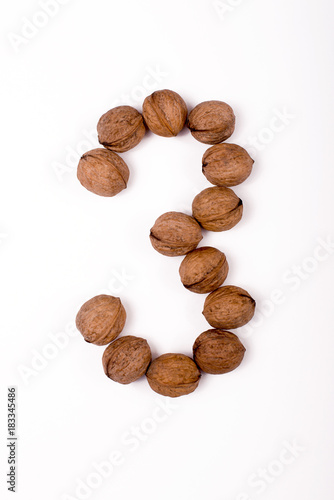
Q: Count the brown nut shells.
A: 13